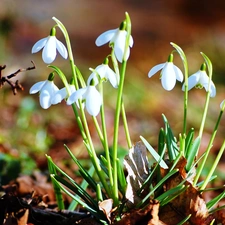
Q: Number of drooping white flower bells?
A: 8